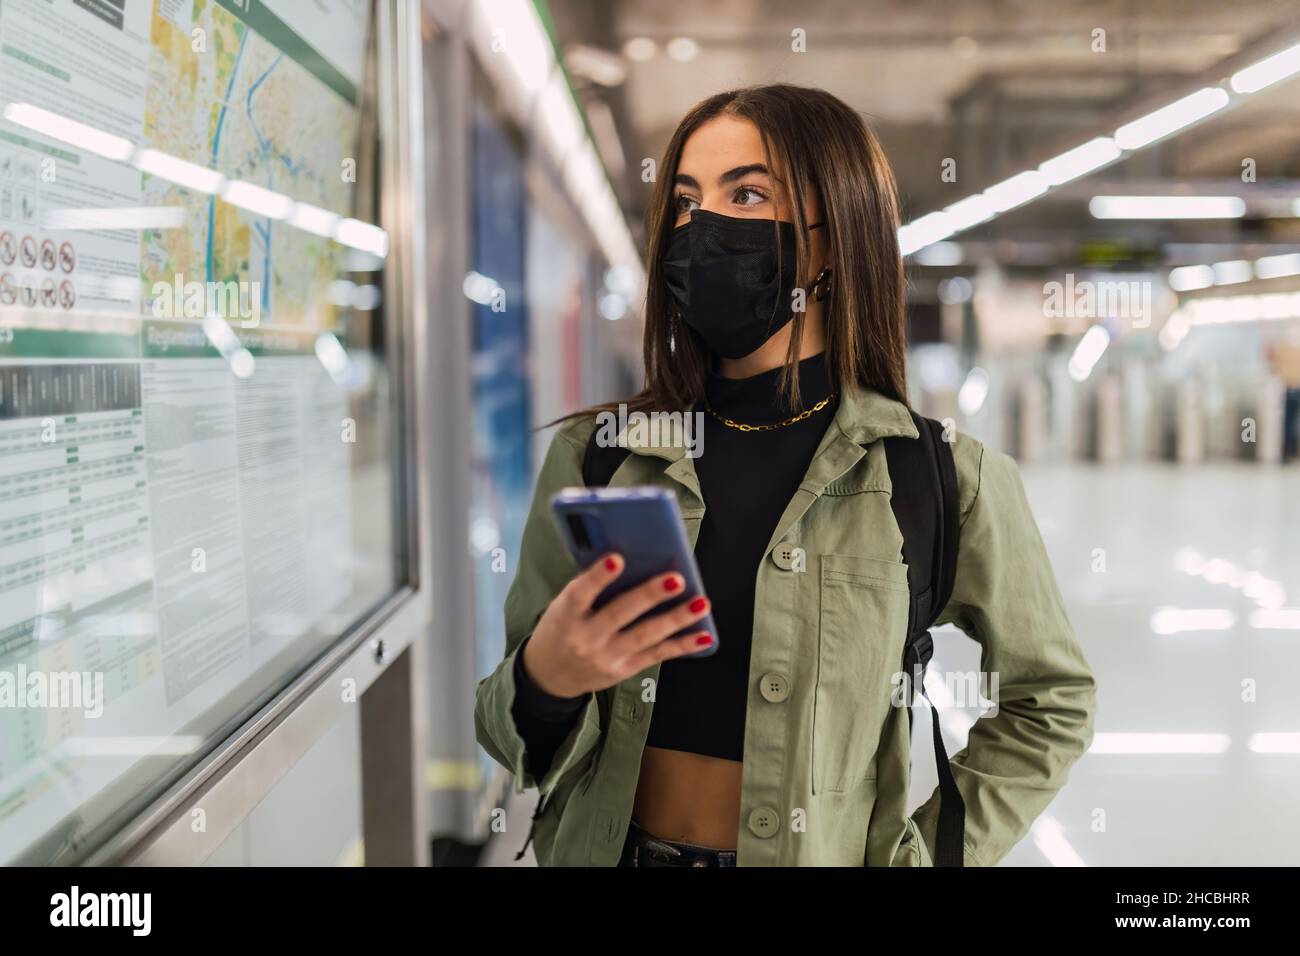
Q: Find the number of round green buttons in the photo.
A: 3